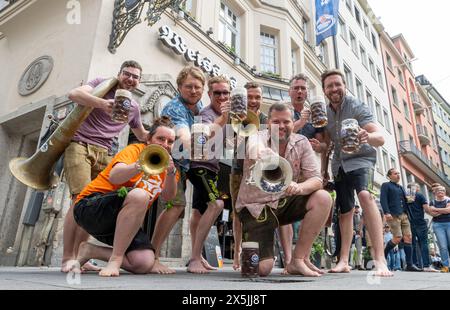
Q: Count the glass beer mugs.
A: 6